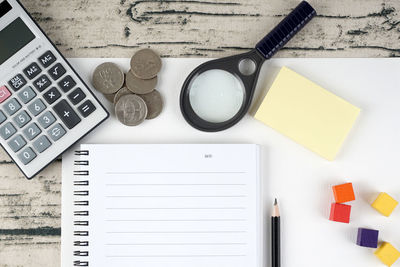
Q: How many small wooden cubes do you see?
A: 5